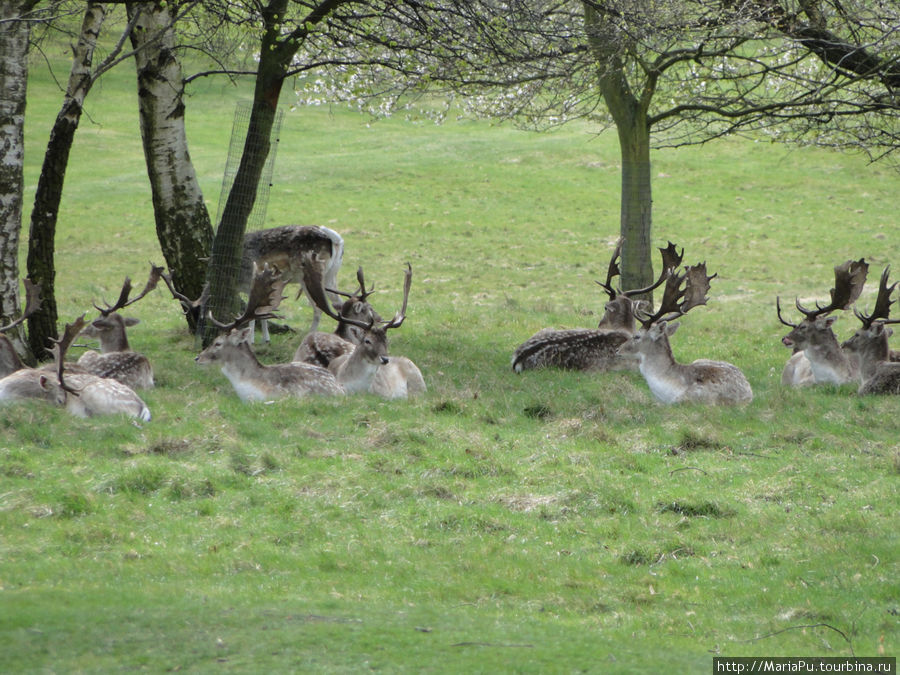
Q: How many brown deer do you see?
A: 11